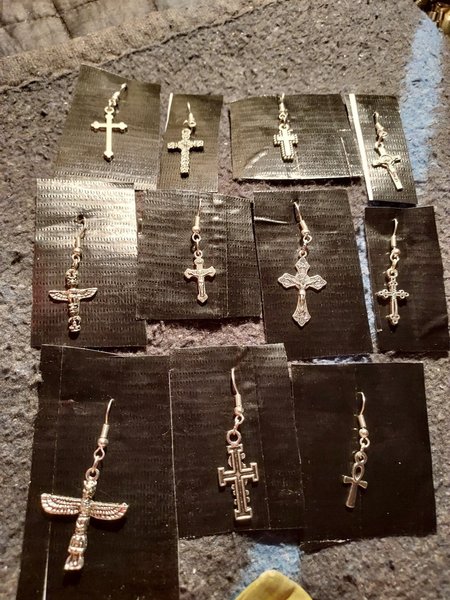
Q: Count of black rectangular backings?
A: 11